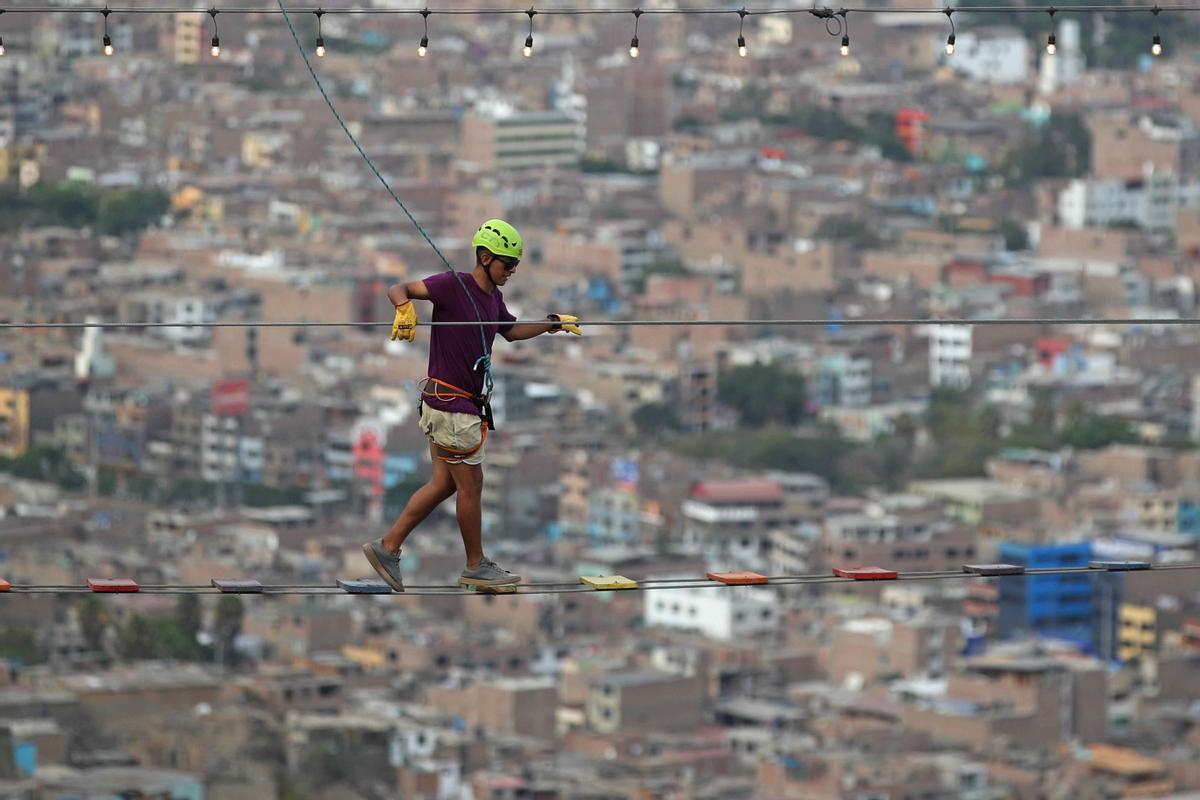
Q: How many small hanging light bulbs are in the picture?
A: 12